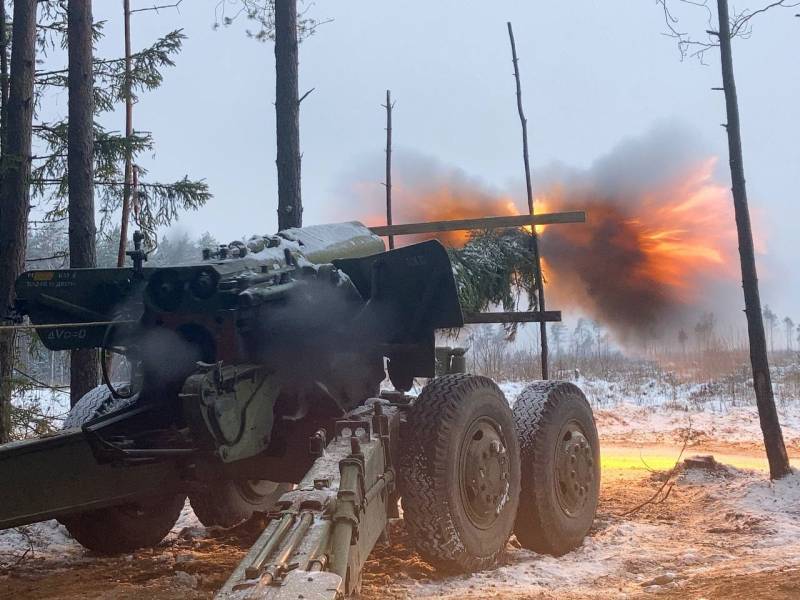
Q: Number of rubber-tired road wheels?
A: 4